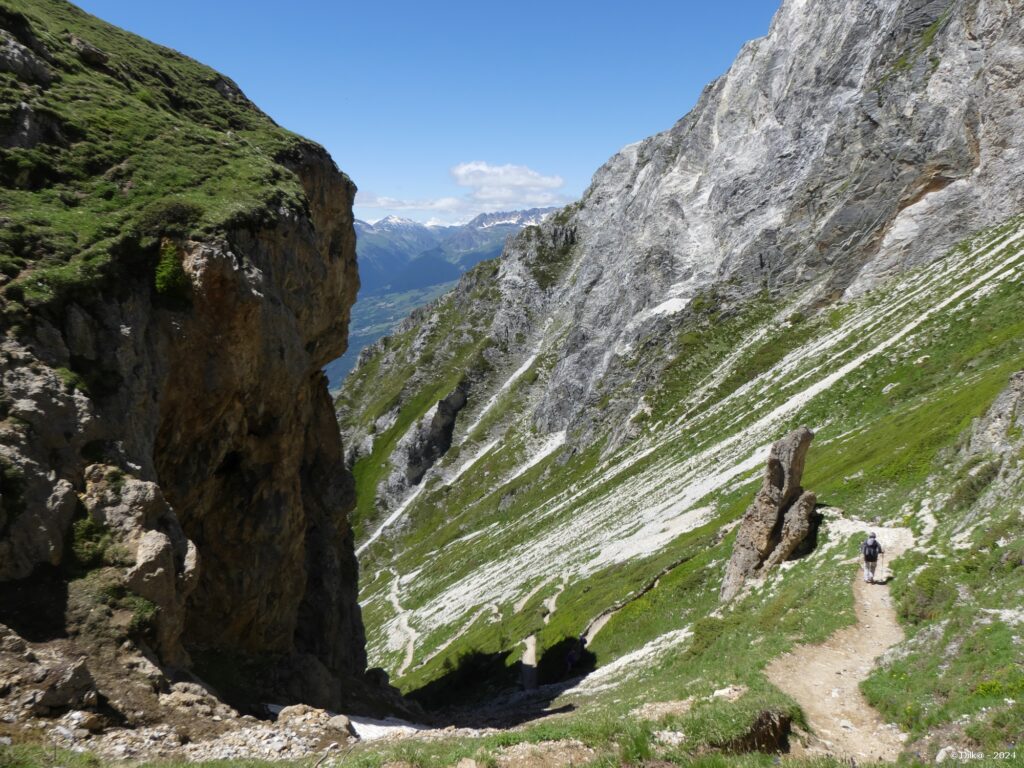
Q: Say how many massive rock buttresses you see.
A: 2